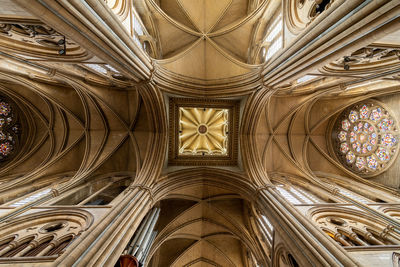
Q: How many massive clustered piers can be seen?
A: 4